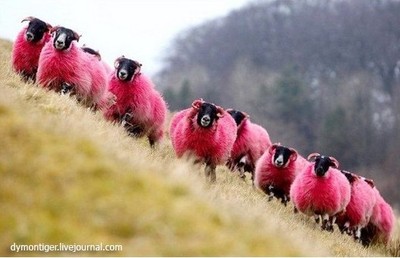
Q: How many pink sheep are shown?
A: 10